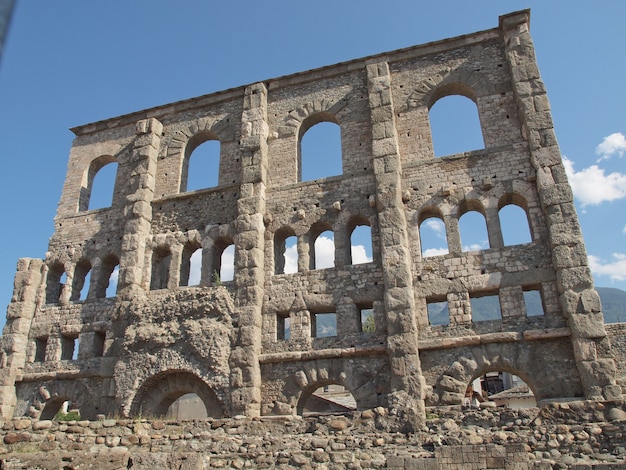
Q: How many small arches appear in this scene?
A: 12